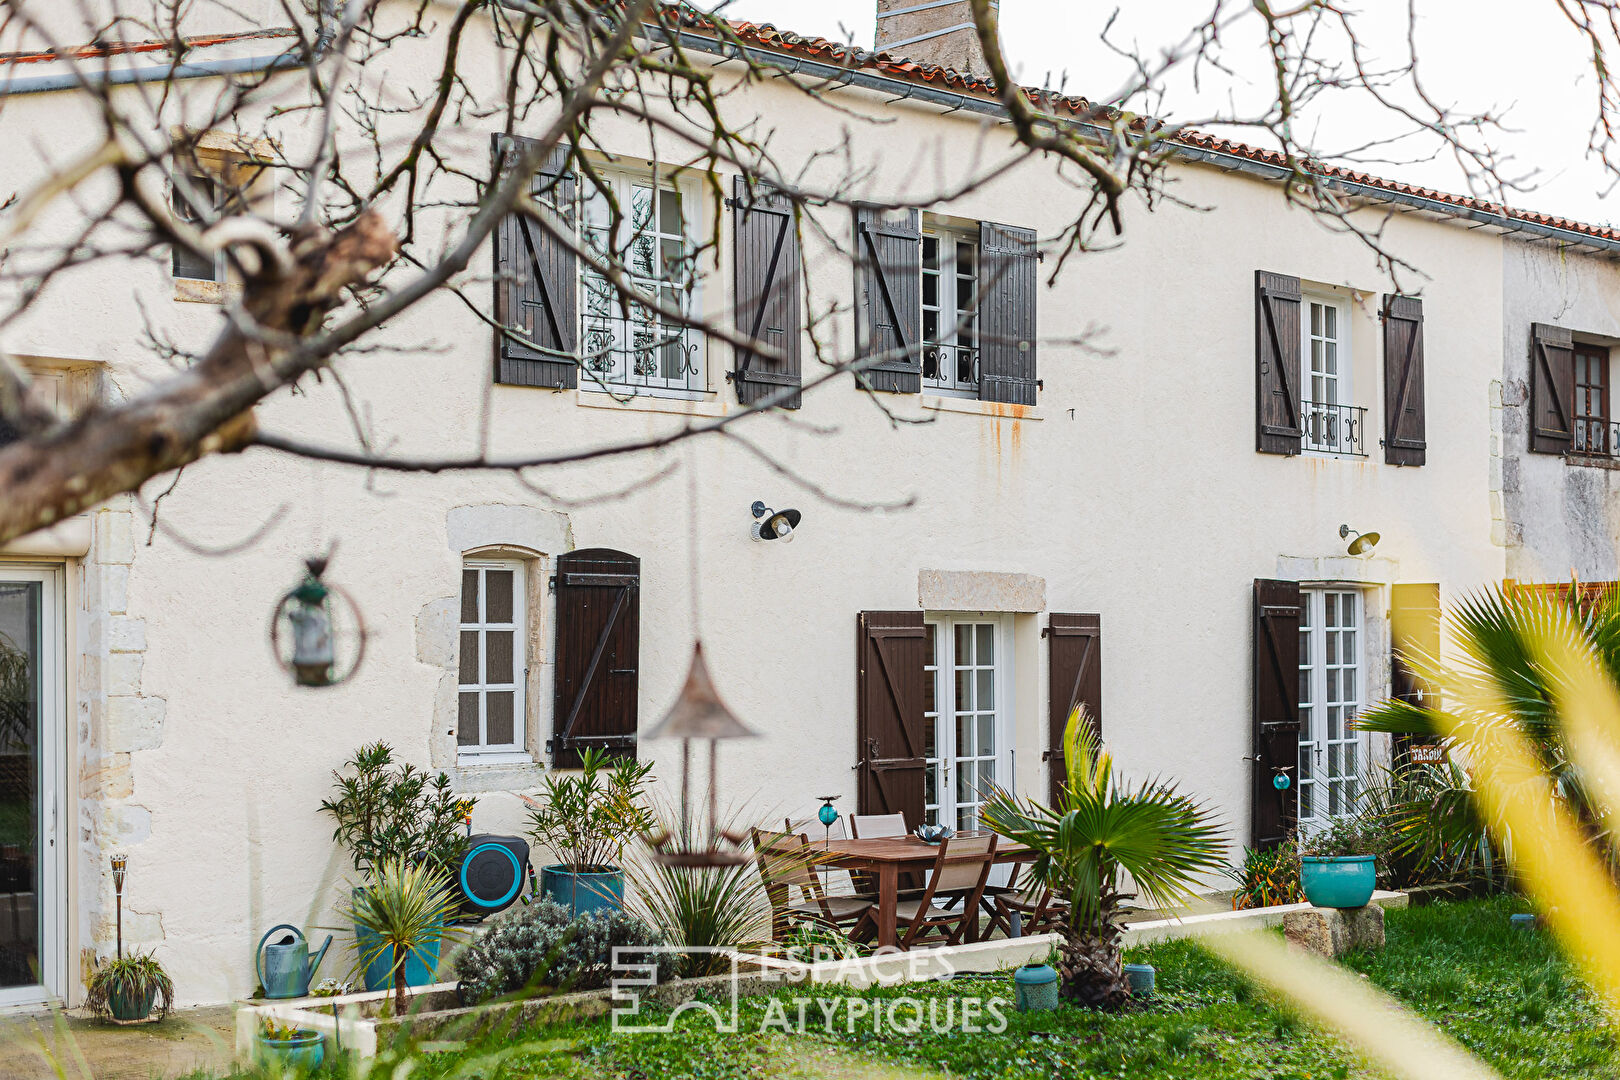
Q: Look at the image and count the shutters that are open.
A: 11